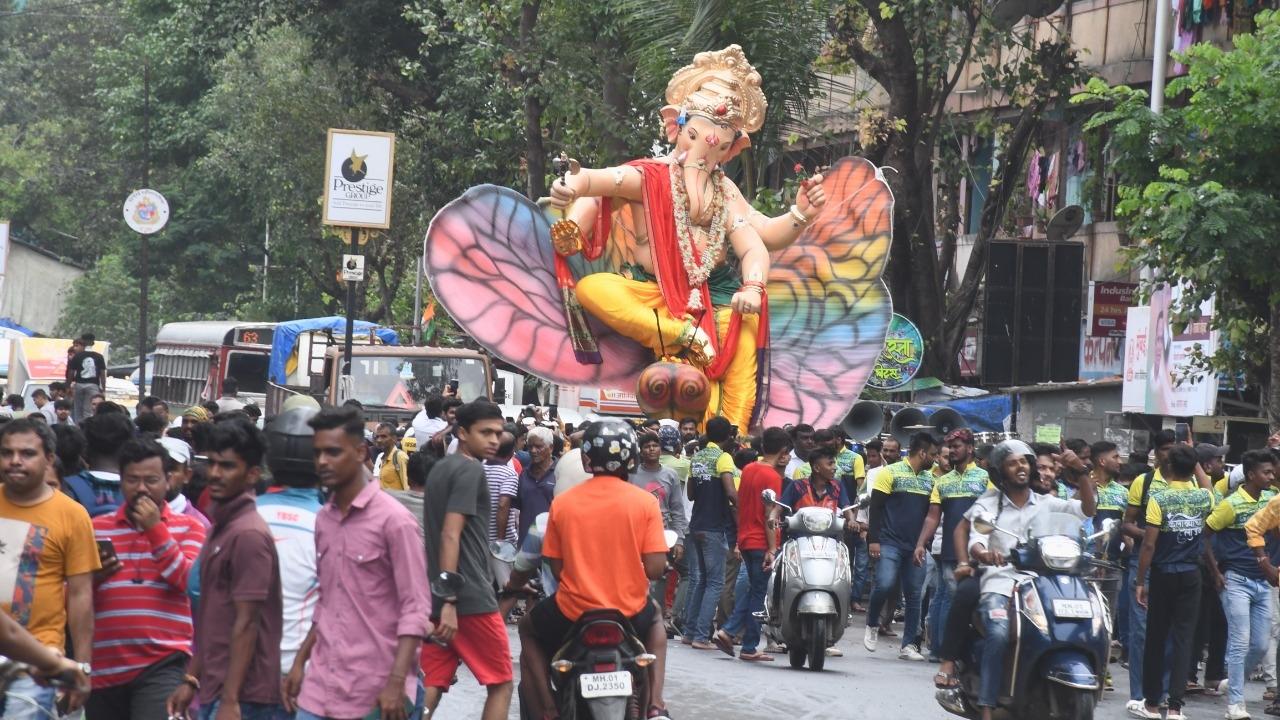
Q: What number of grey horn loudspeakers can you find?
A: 3